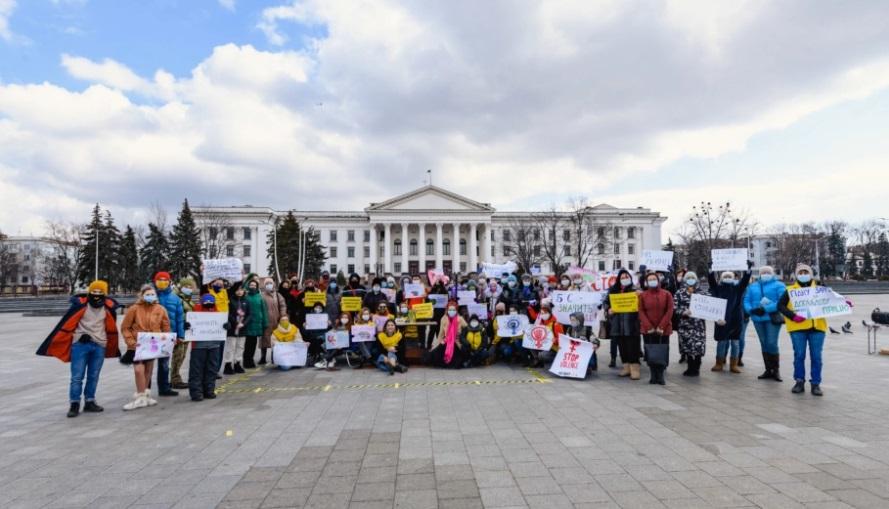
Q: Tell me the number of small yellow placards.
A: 4